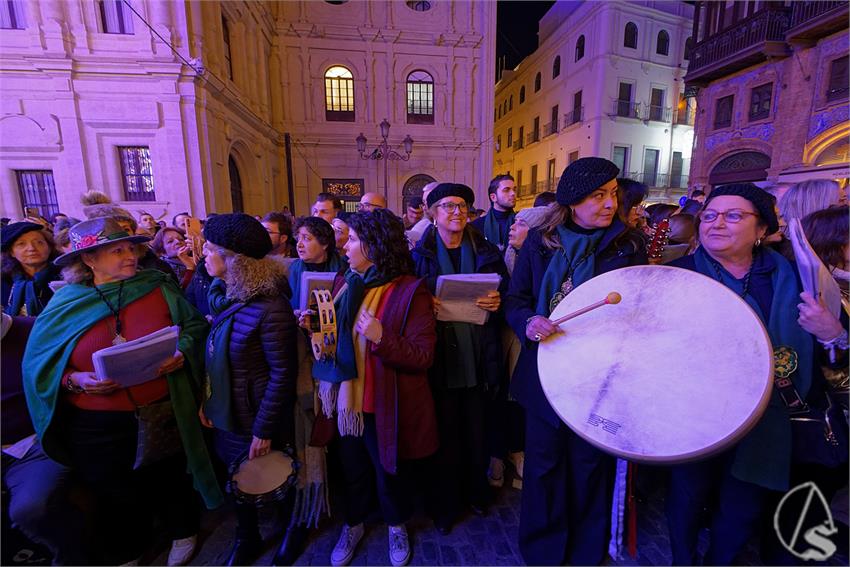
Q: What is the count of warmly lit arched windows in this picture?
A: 1